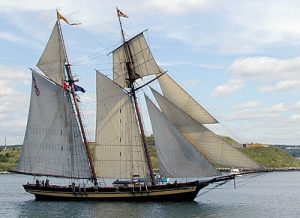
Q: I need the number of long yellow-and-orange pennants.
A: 1